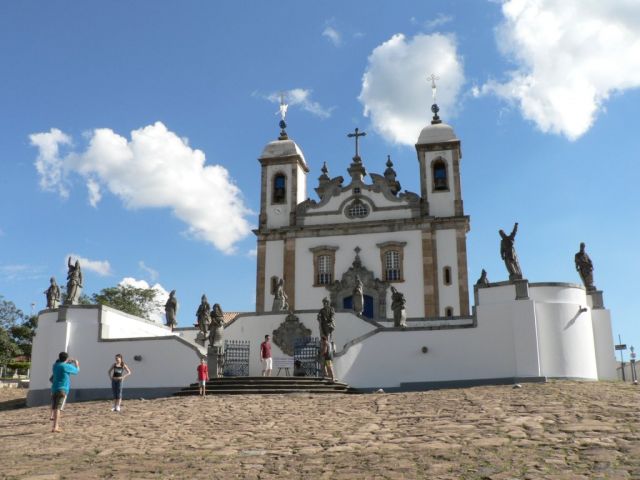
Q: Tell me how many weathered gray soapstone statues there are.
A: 12